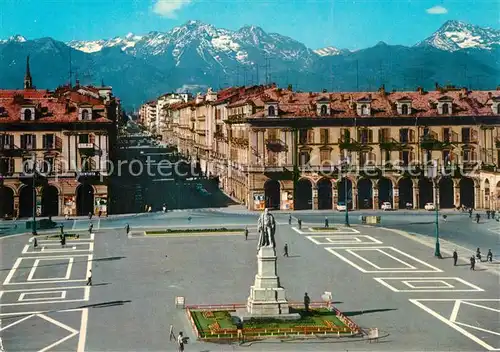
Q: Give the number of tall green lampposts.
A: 3